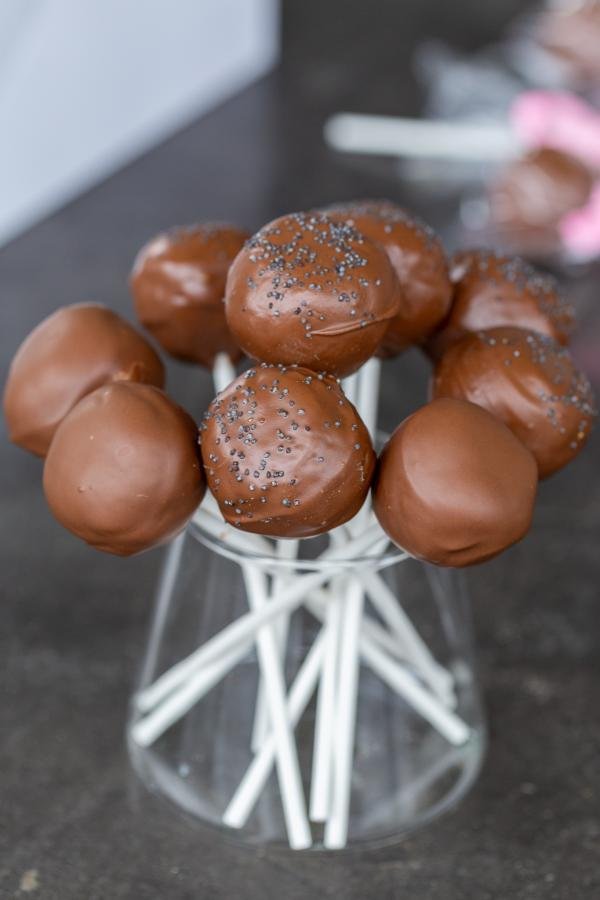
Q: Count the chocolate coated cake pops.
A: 9